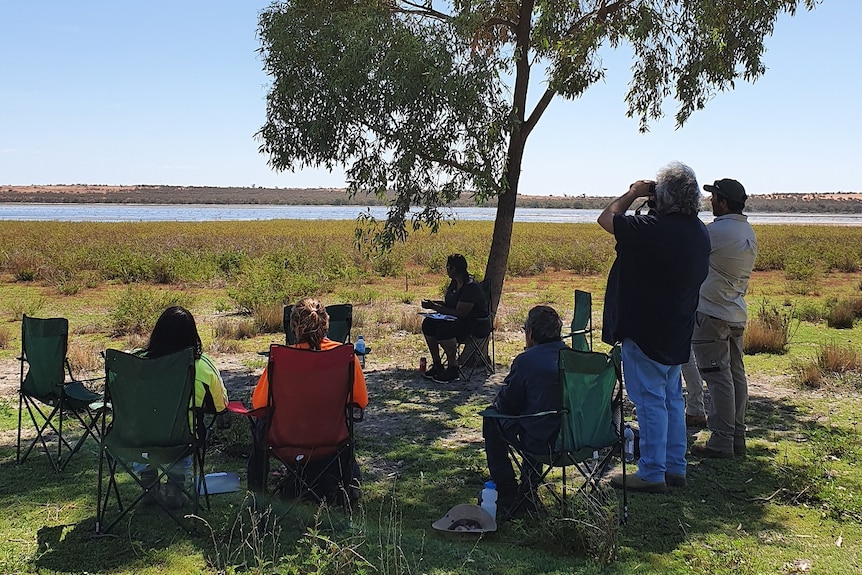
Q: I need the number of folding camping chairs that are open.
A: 7